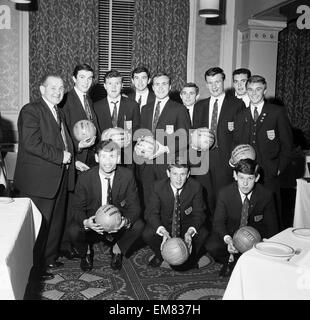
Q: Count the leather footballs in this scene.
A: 8